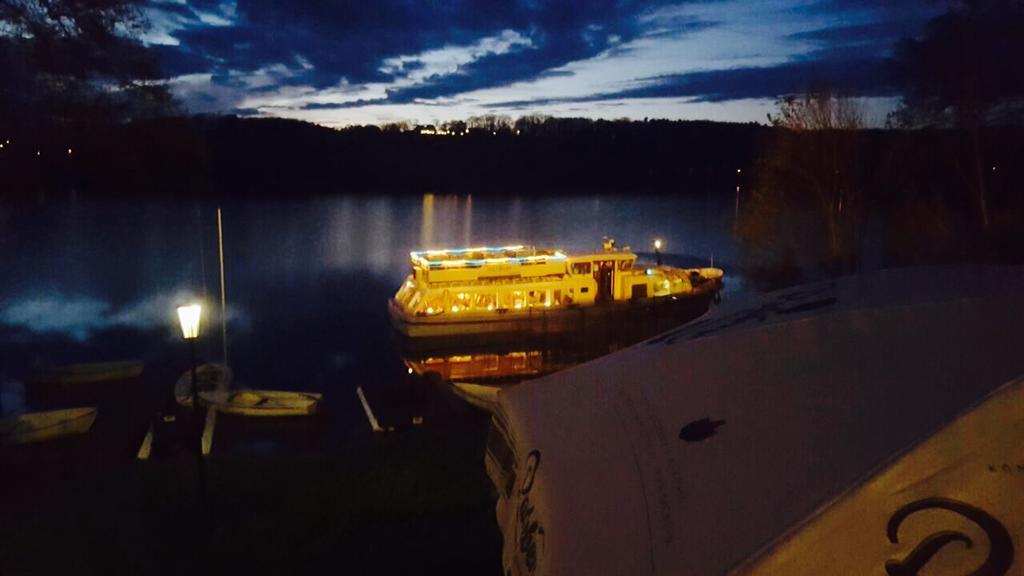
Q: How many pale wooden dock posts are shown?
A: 3